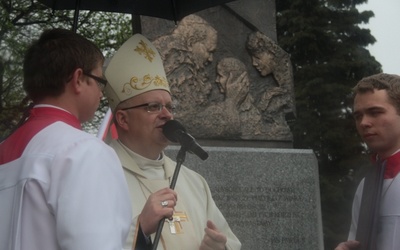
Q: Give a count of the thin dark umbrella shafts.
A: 1